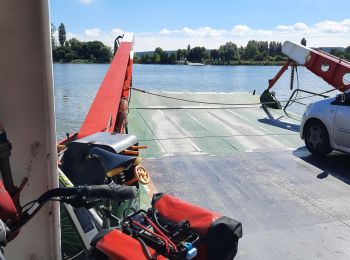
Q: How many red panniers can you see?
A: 2